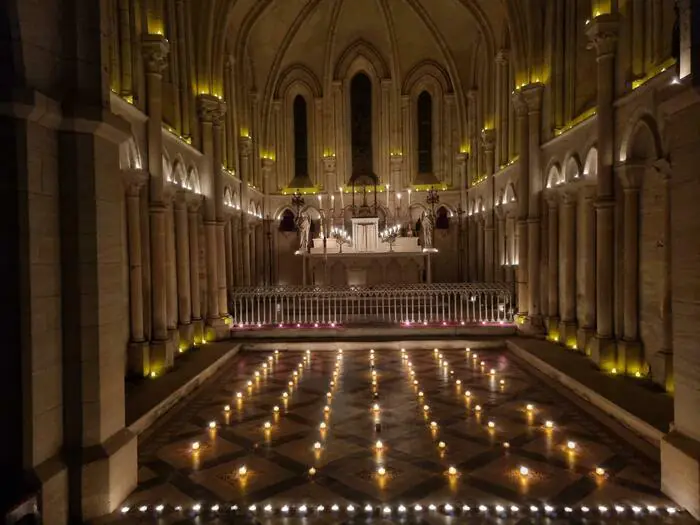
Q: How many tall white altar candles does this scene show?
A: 6